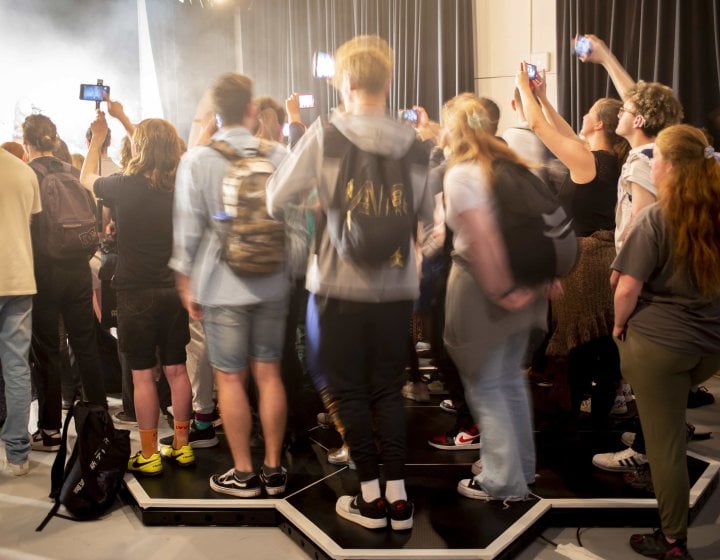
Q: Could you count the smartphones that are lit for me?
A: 6